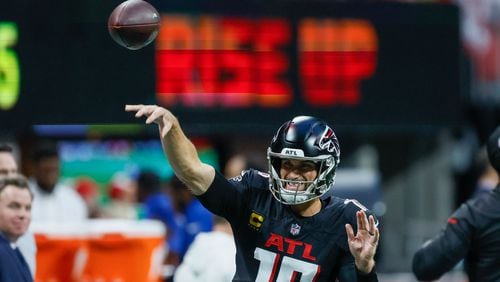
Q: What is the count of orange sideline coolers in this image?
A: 2